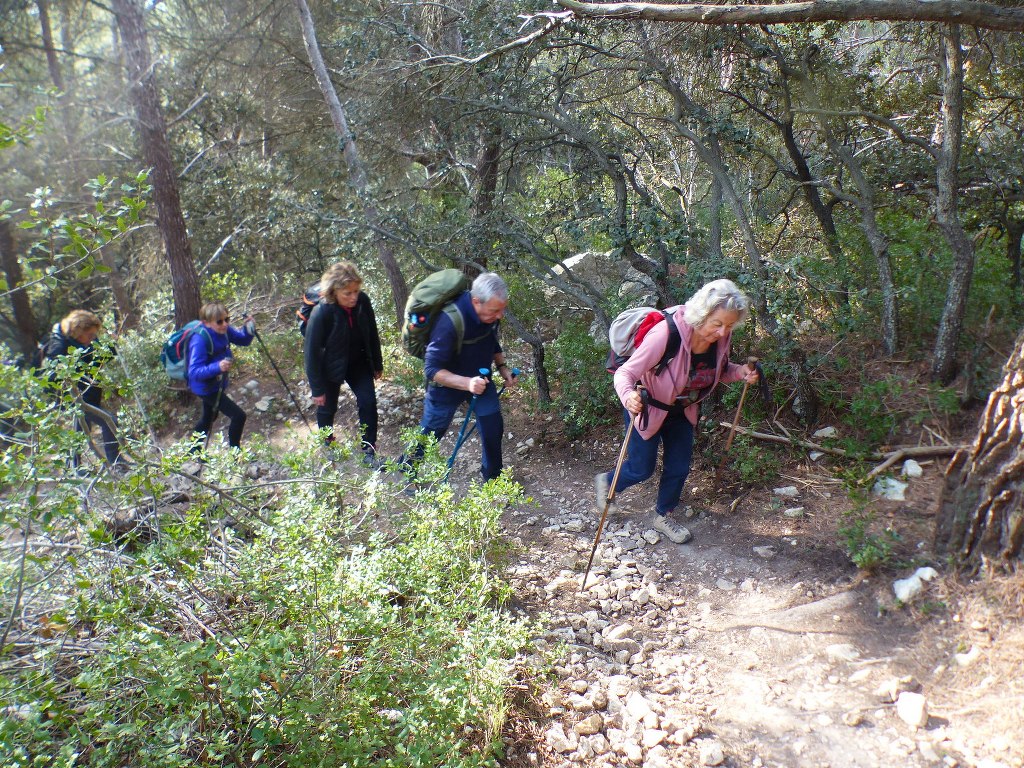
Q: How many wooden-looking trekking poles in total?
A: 2